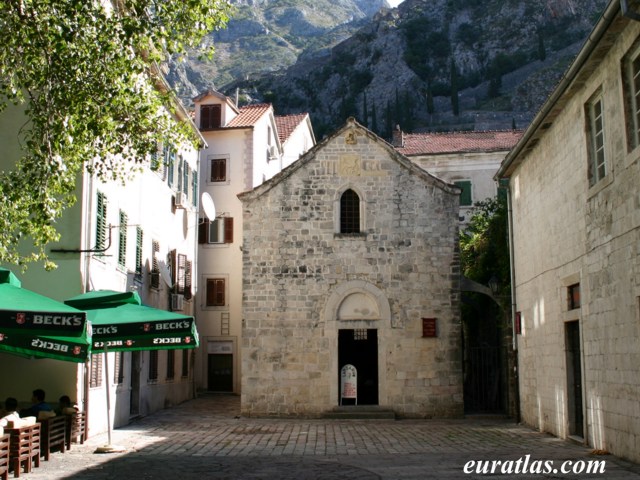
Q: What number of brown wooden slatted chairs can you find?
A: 4